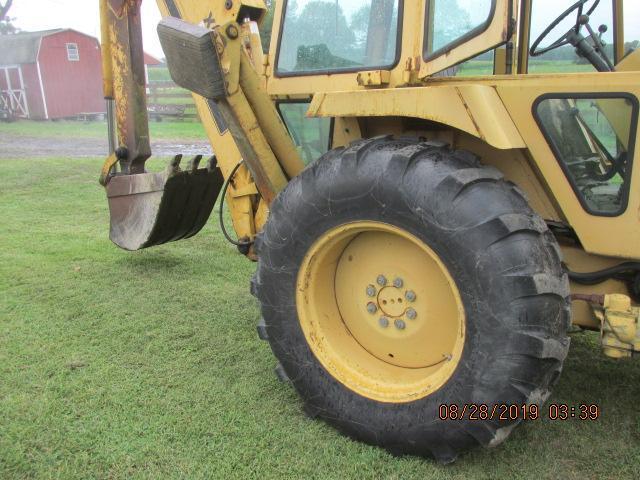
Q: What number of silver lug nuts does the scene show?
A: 8